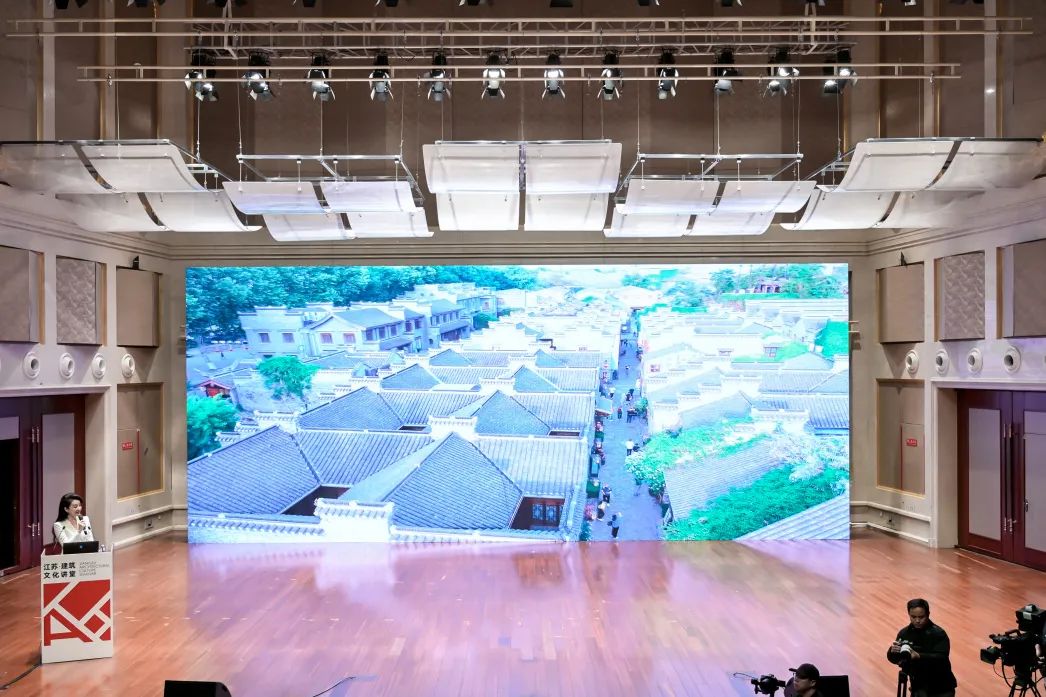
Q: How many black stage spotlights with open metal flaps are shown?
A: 12